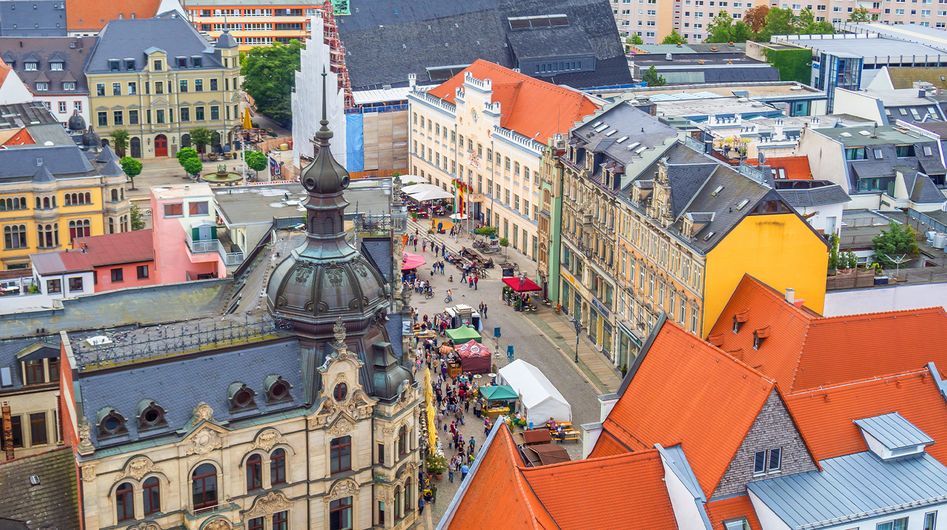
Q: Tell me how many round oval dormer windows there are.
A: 4